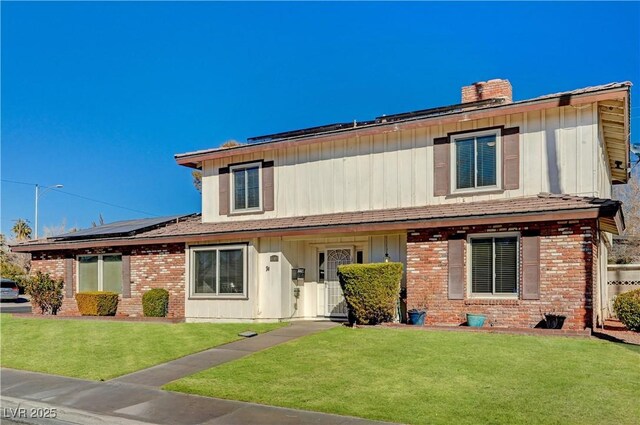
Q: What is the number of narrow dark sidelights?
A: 2